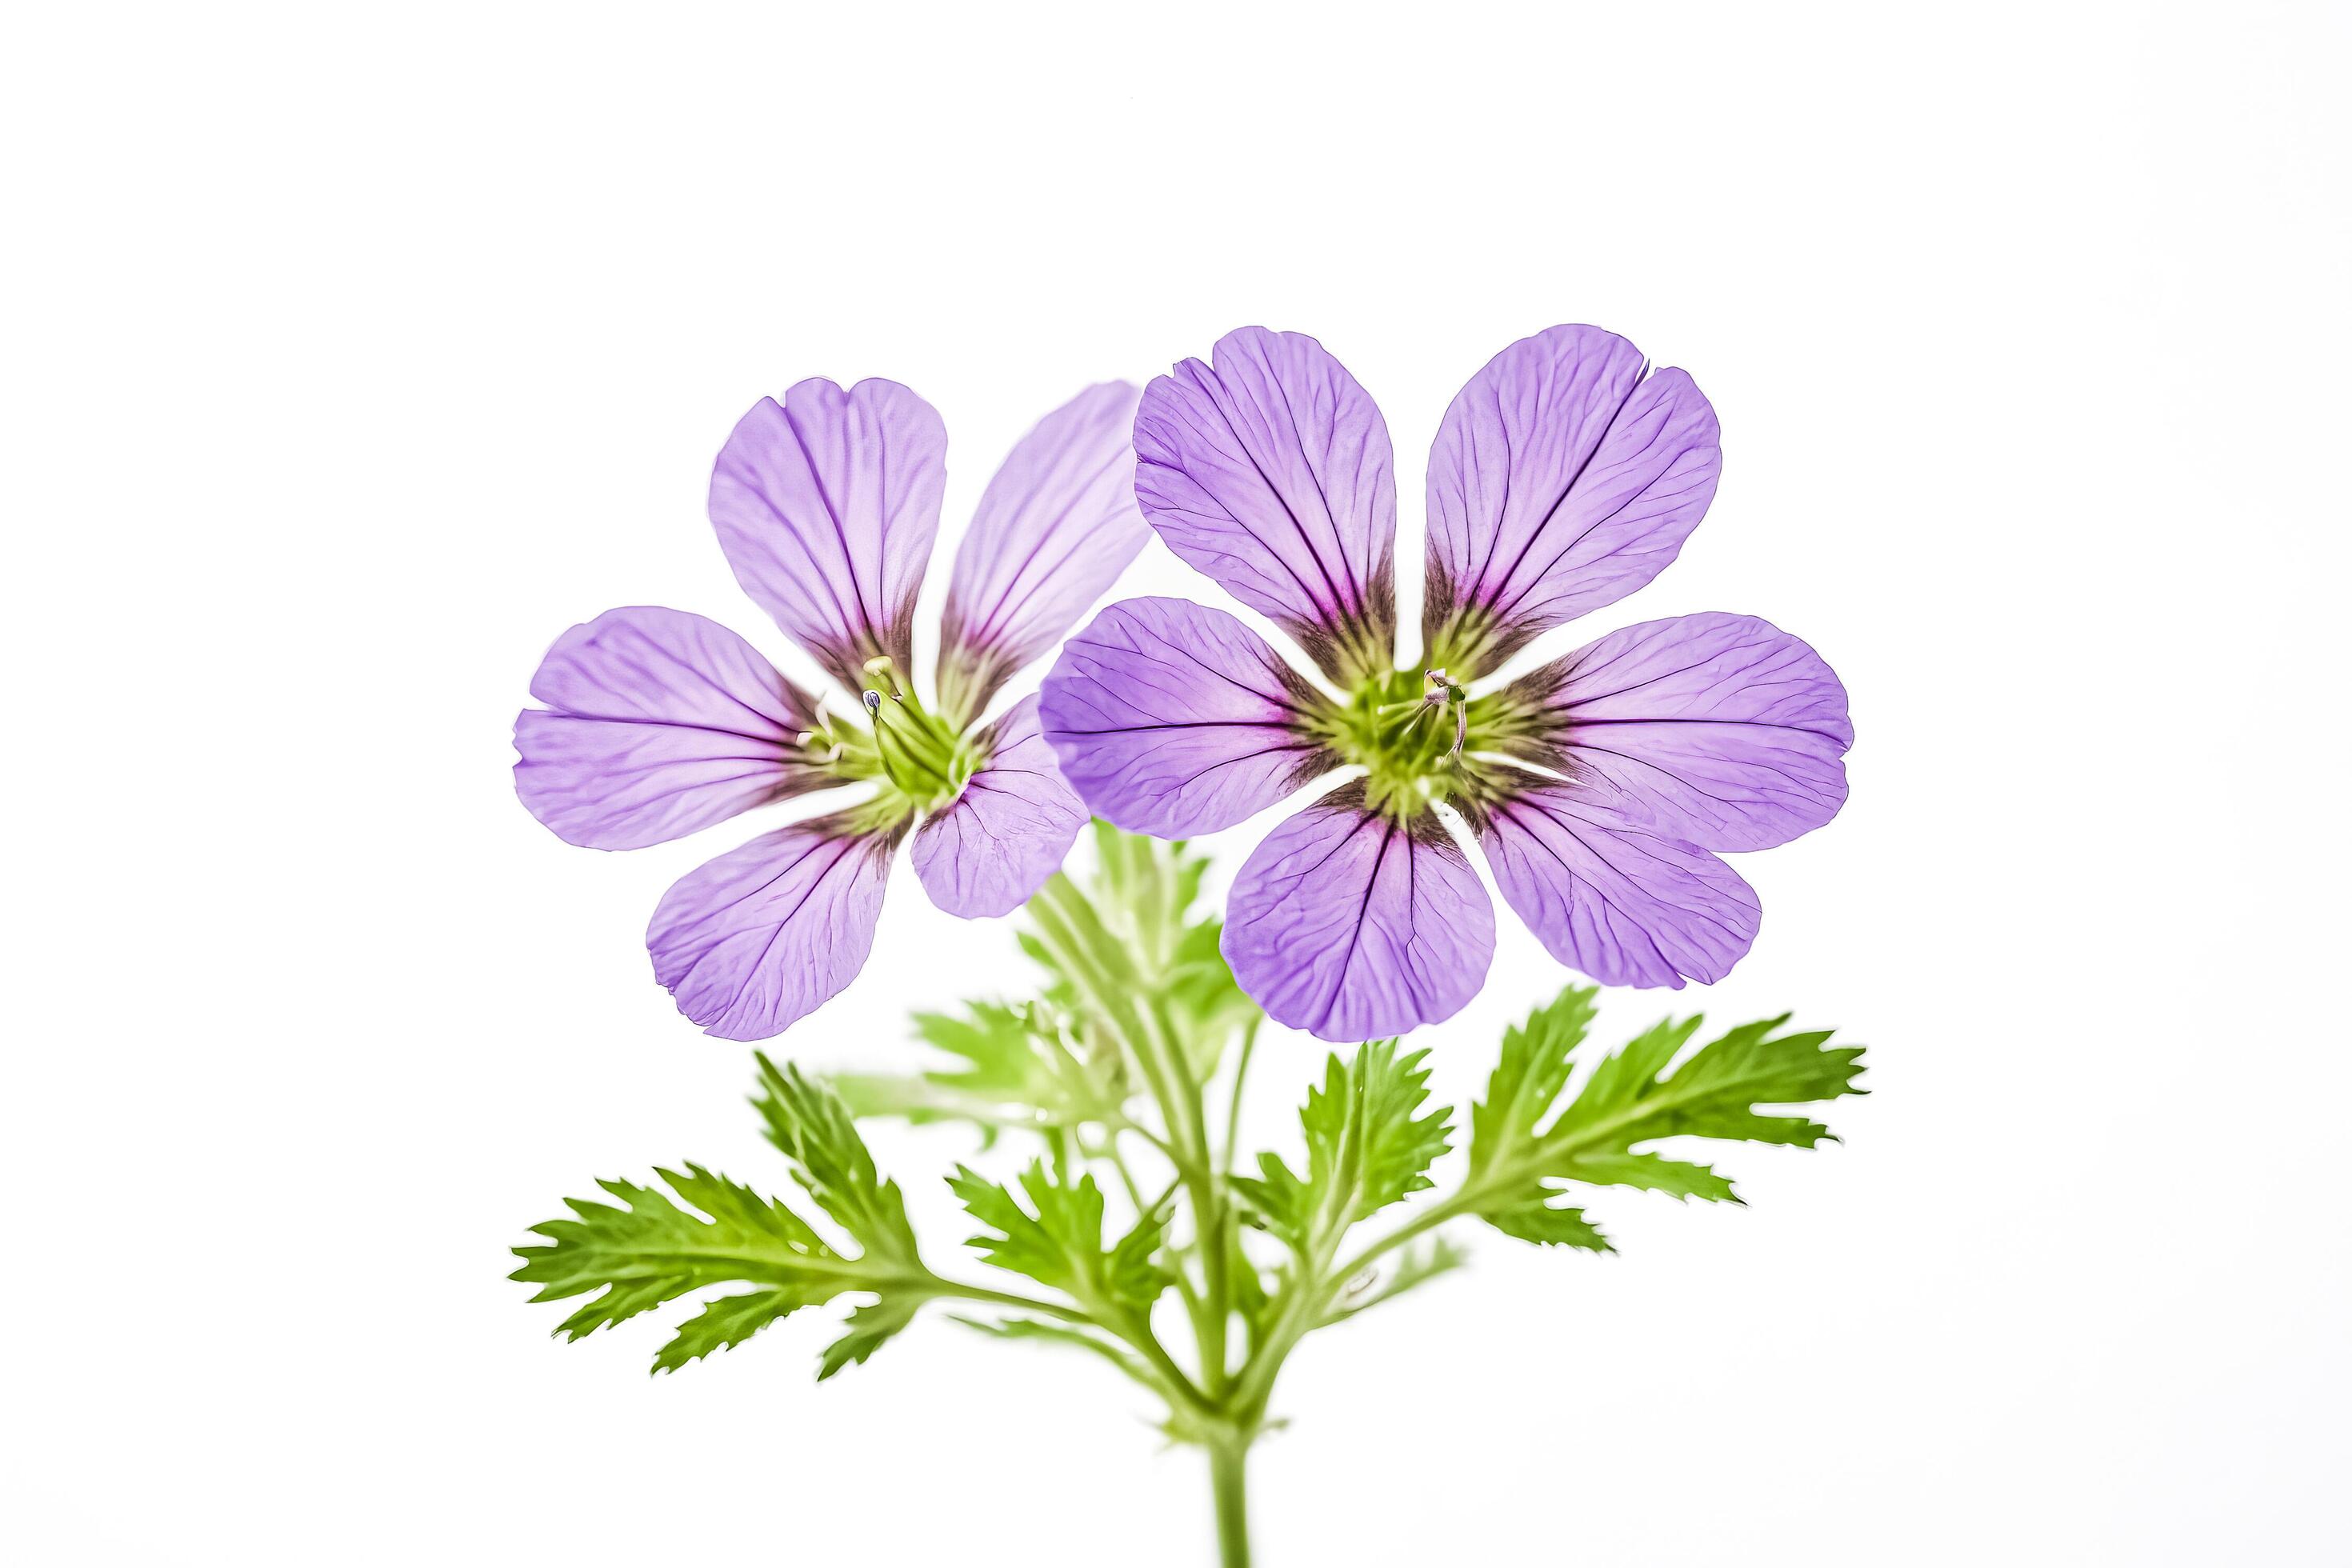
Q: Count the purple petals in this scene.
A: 11